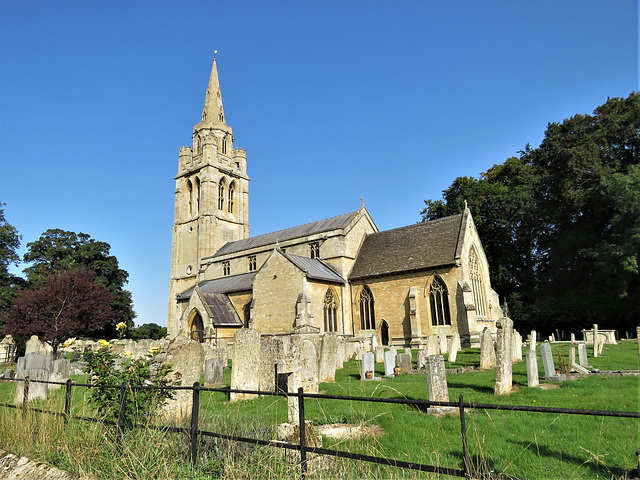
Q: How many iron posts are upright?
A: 6